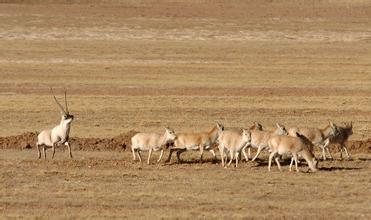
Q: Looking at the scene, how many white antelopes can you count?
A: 1